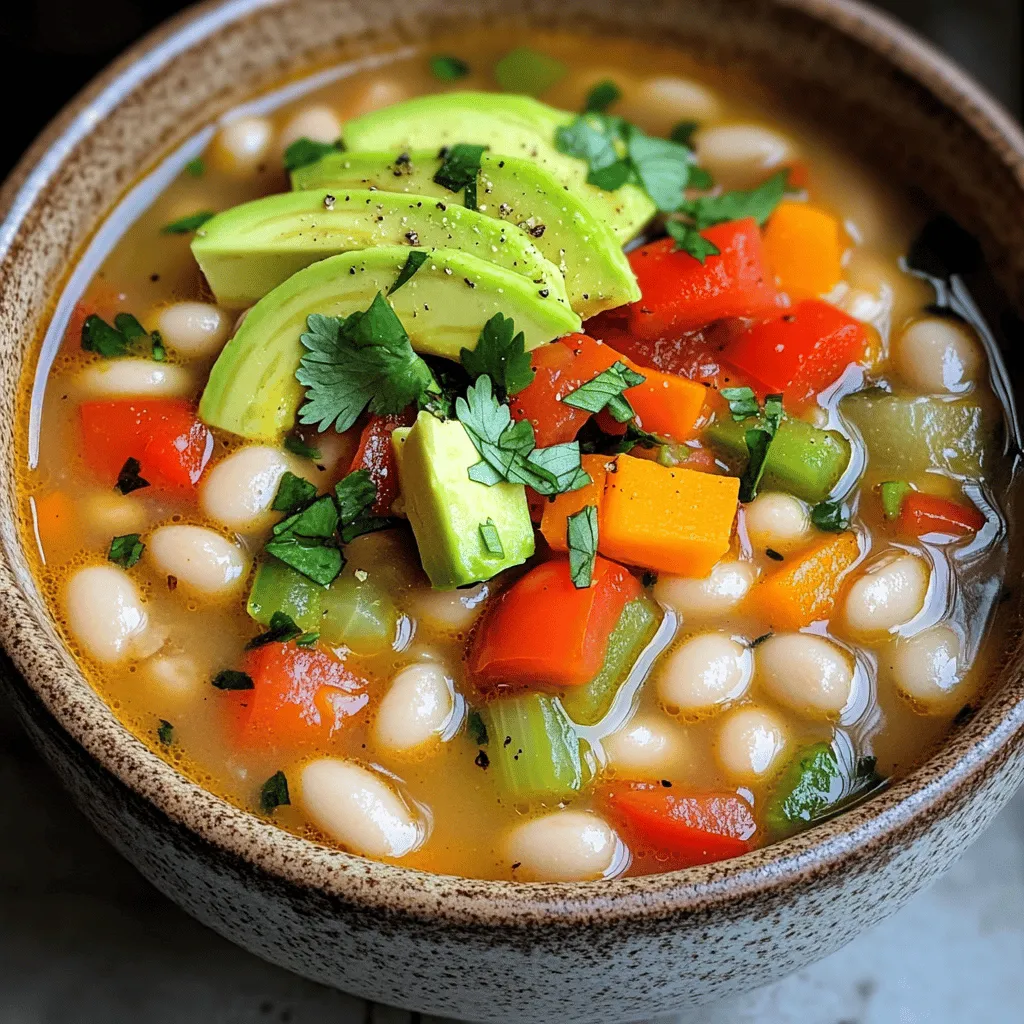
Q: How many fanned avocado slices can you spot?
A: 4